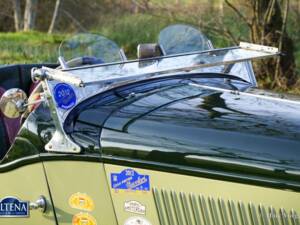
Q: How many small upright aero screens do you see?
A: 2